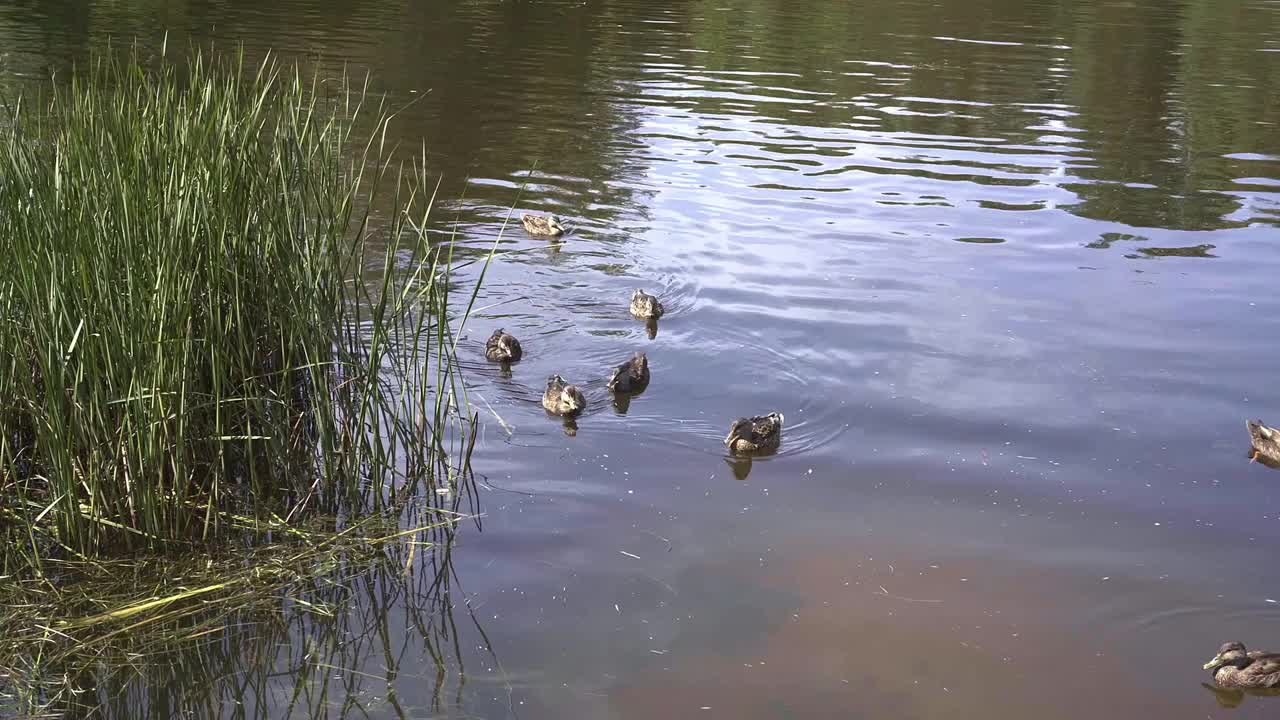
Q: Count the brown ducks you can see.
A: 8